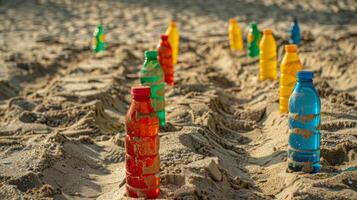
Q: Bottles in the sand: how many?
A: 11